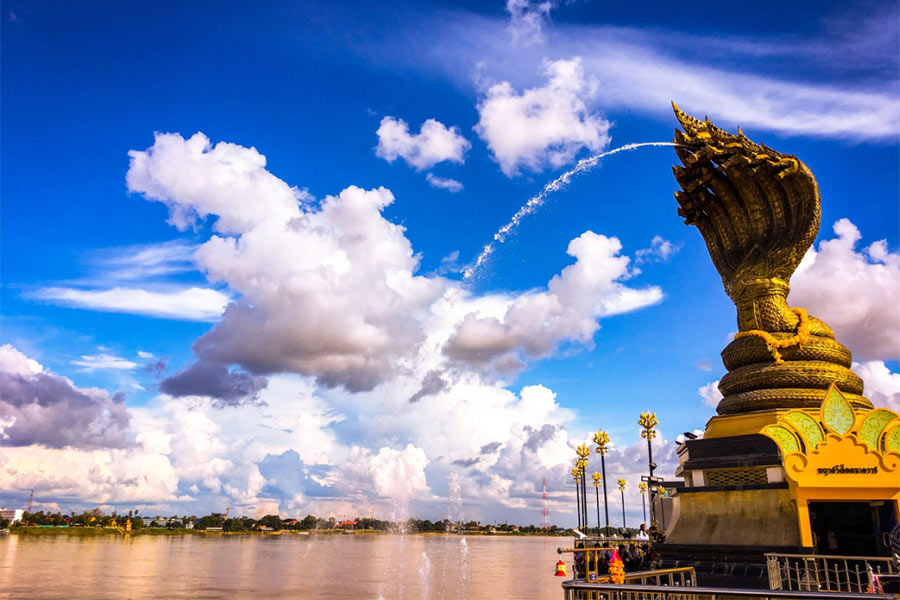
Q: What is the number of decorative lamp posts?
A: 9